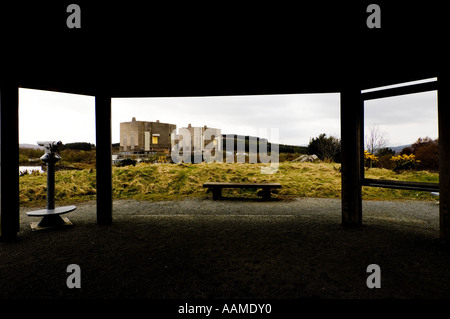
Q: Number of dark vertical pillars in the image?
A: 4